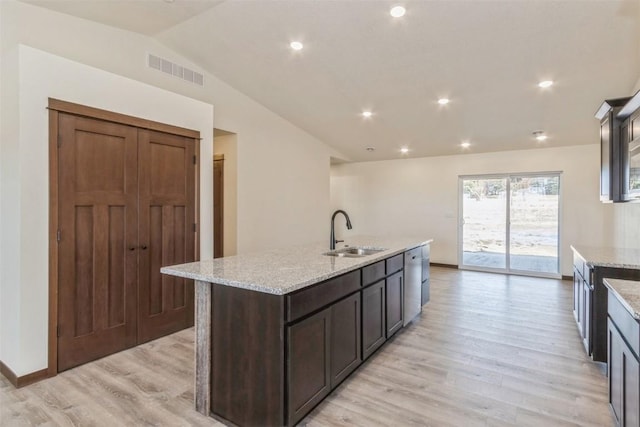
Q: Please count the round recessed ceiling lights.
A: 8